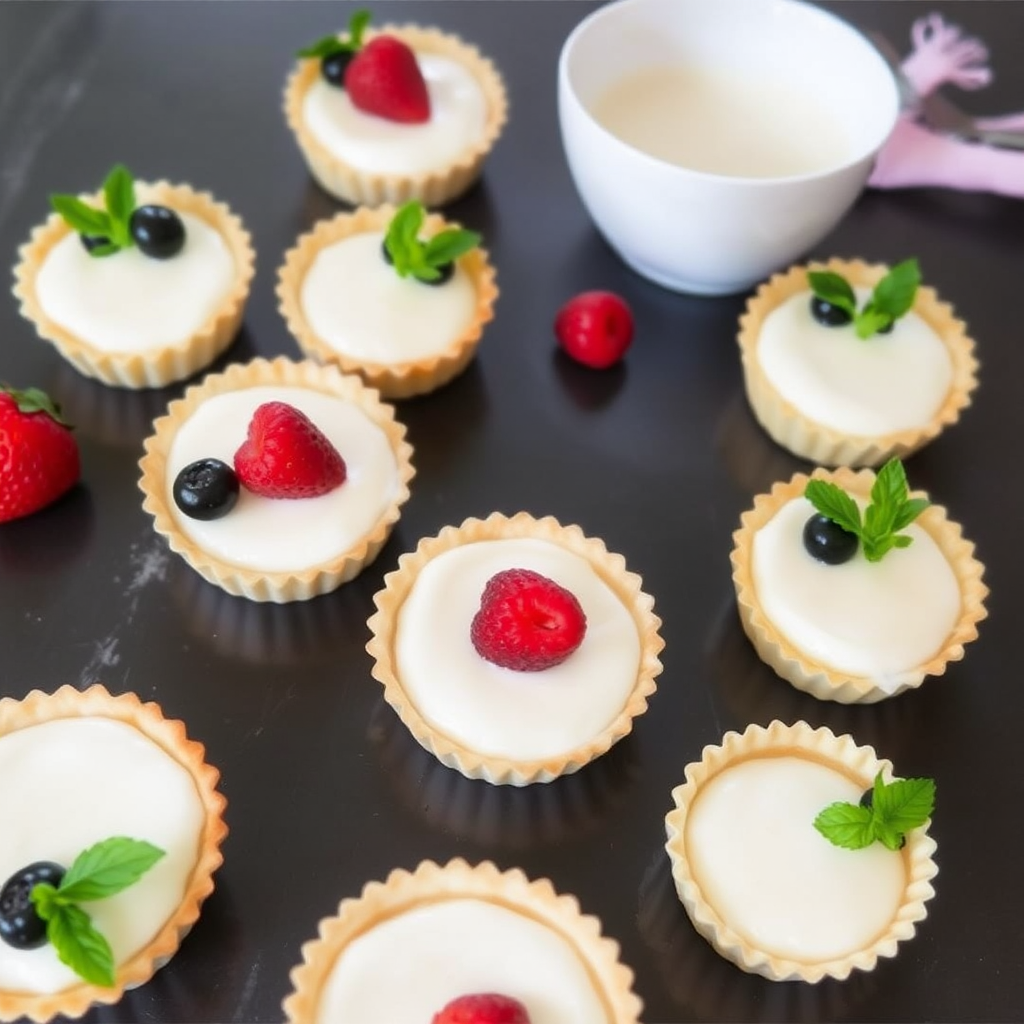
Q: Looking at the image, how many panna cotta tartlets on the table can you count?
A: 10